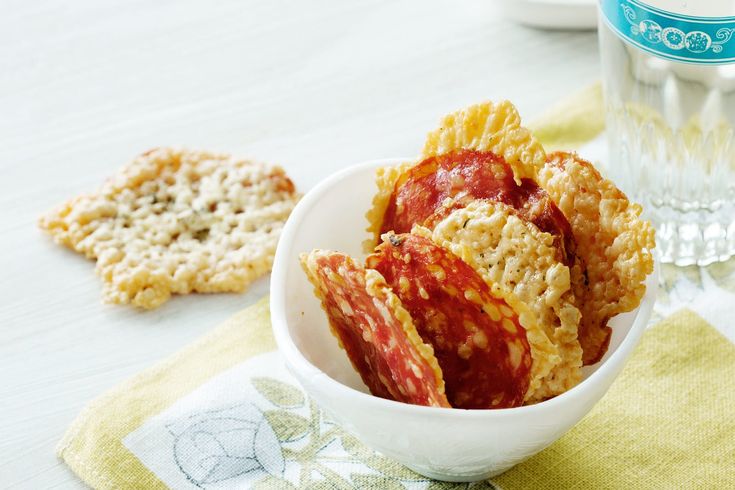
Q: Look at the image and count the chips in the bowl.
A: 5